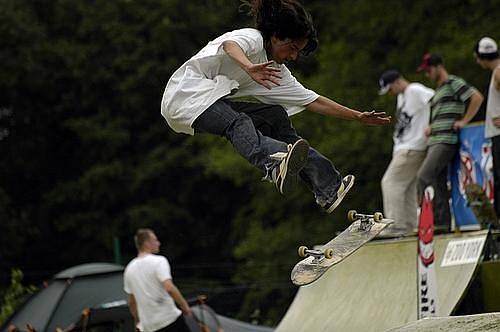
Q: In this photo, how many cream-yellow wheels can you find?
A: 4